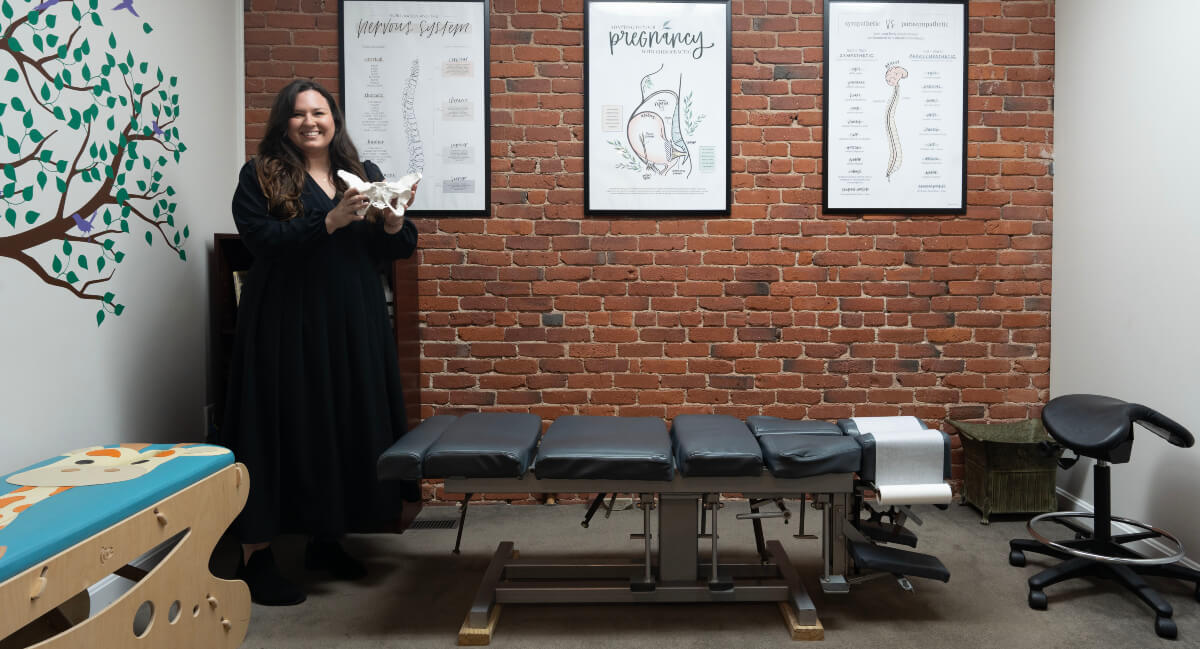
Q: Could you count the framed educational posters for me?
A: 3